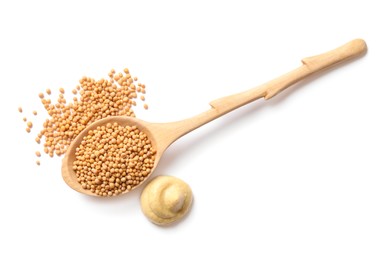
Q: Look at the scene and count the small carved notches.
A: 3